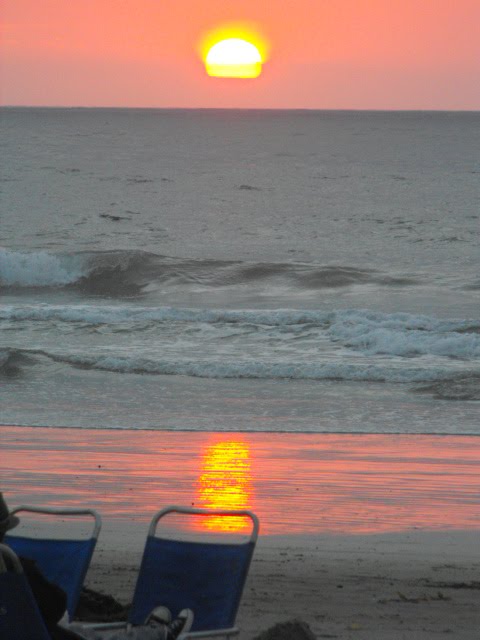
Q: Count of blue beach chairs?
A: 3